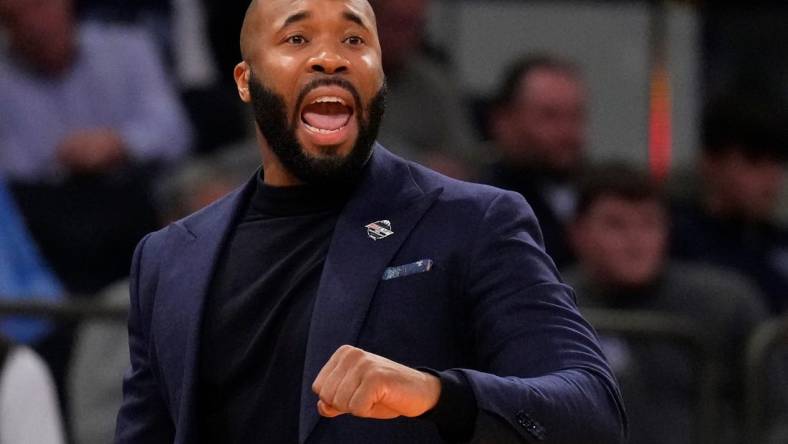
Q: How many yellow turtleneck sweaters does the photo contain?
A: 0